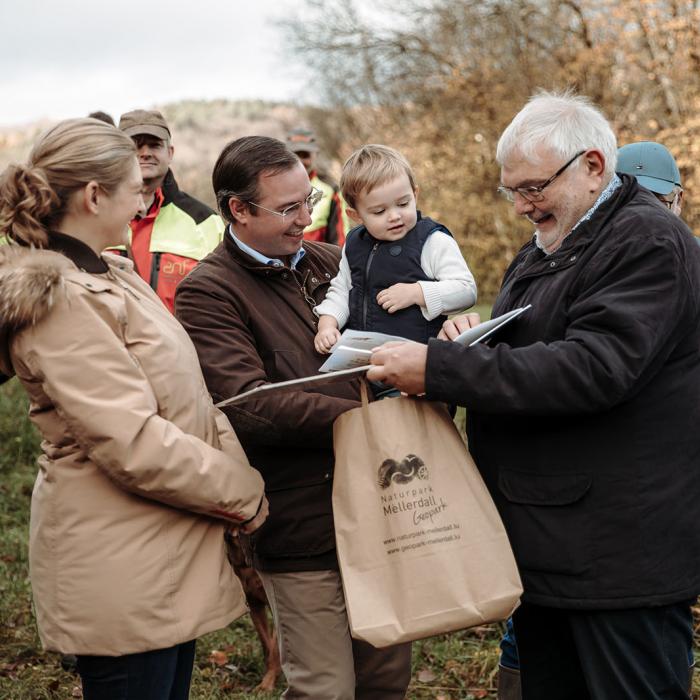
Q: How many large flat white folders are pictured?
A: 1